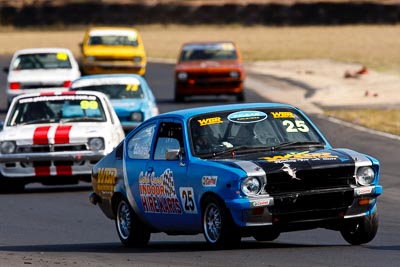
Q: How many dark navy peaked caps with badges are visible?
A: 0